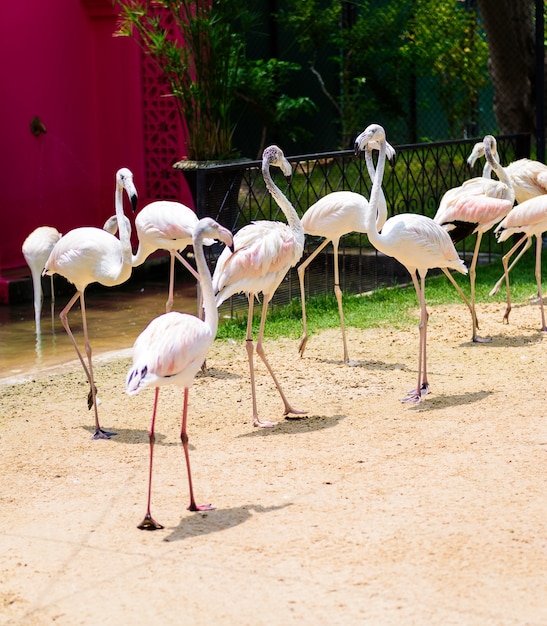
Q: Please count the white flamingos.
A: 10